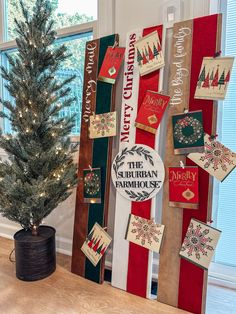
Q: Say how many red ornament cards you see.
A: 3